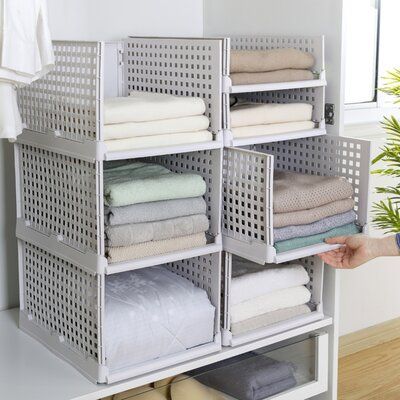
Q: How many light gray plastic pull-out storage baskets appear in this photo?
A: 7